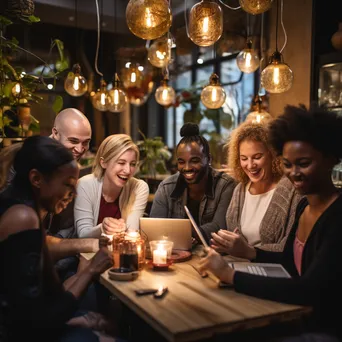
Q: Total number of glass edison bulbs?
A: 14